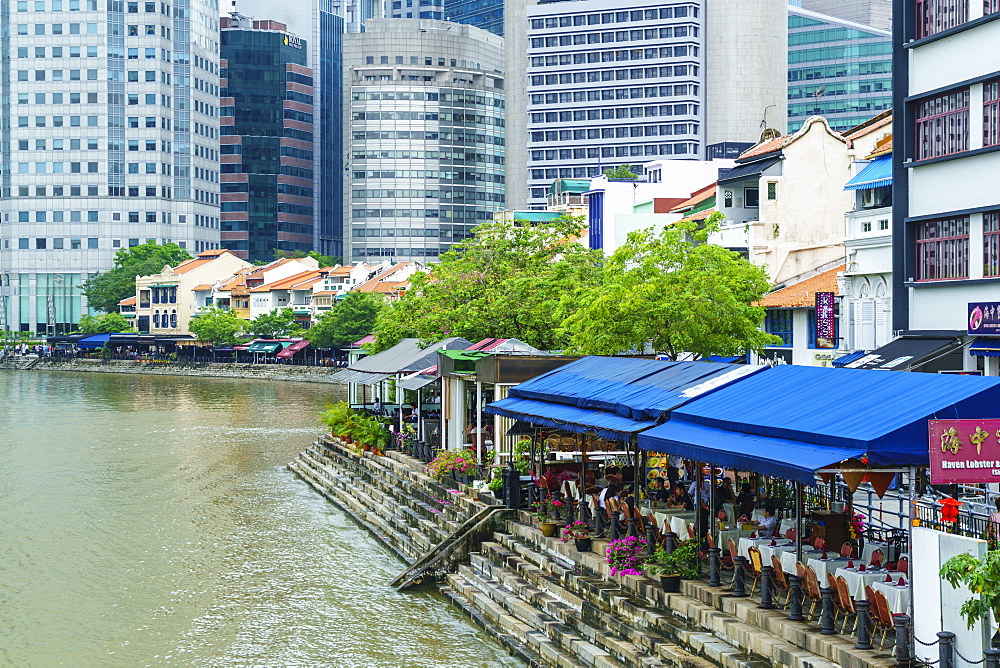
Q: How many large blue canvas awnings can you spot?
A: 2